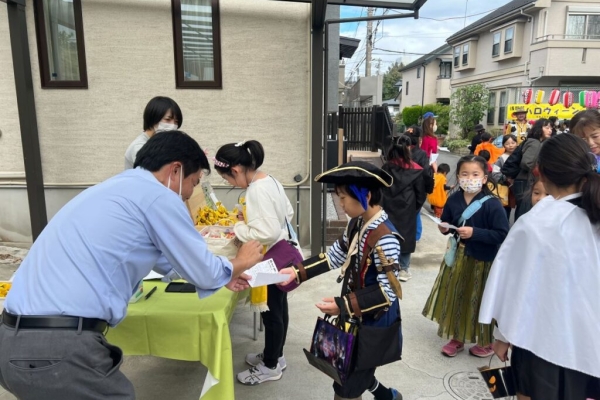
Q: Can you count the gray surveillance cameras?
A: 0